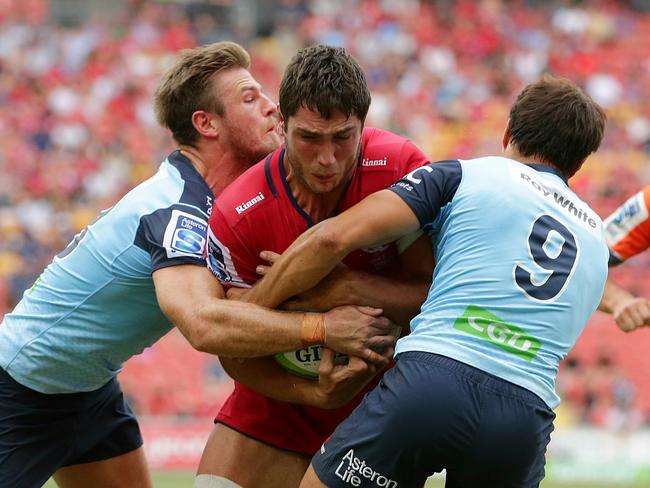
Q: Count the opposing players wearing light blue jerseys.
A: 2